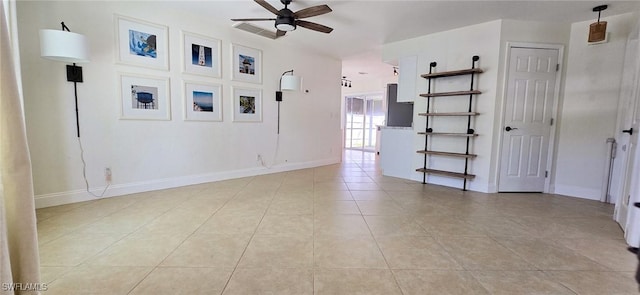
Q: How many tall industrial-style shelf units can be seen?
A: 1